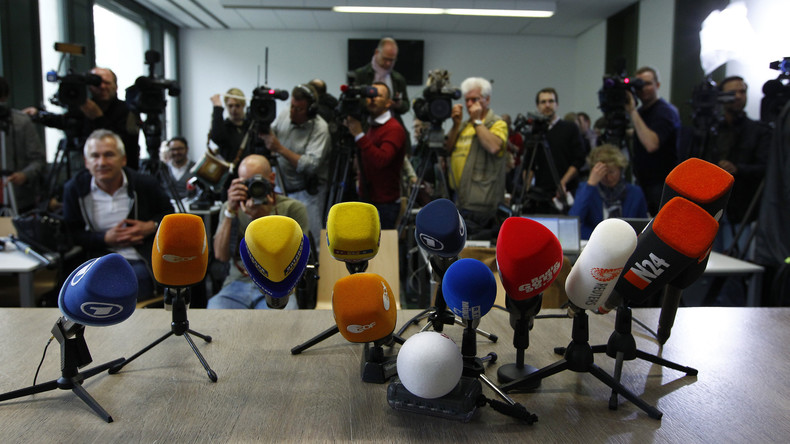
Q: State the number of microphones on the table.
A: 12